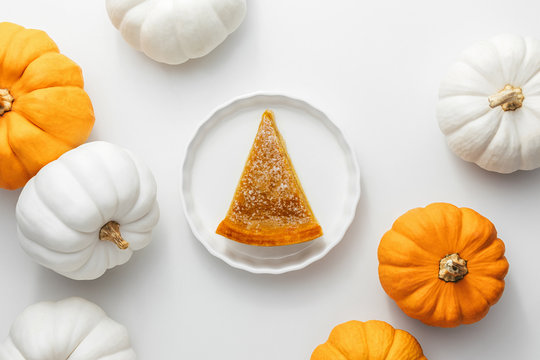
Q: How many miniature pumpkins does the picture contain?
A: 7